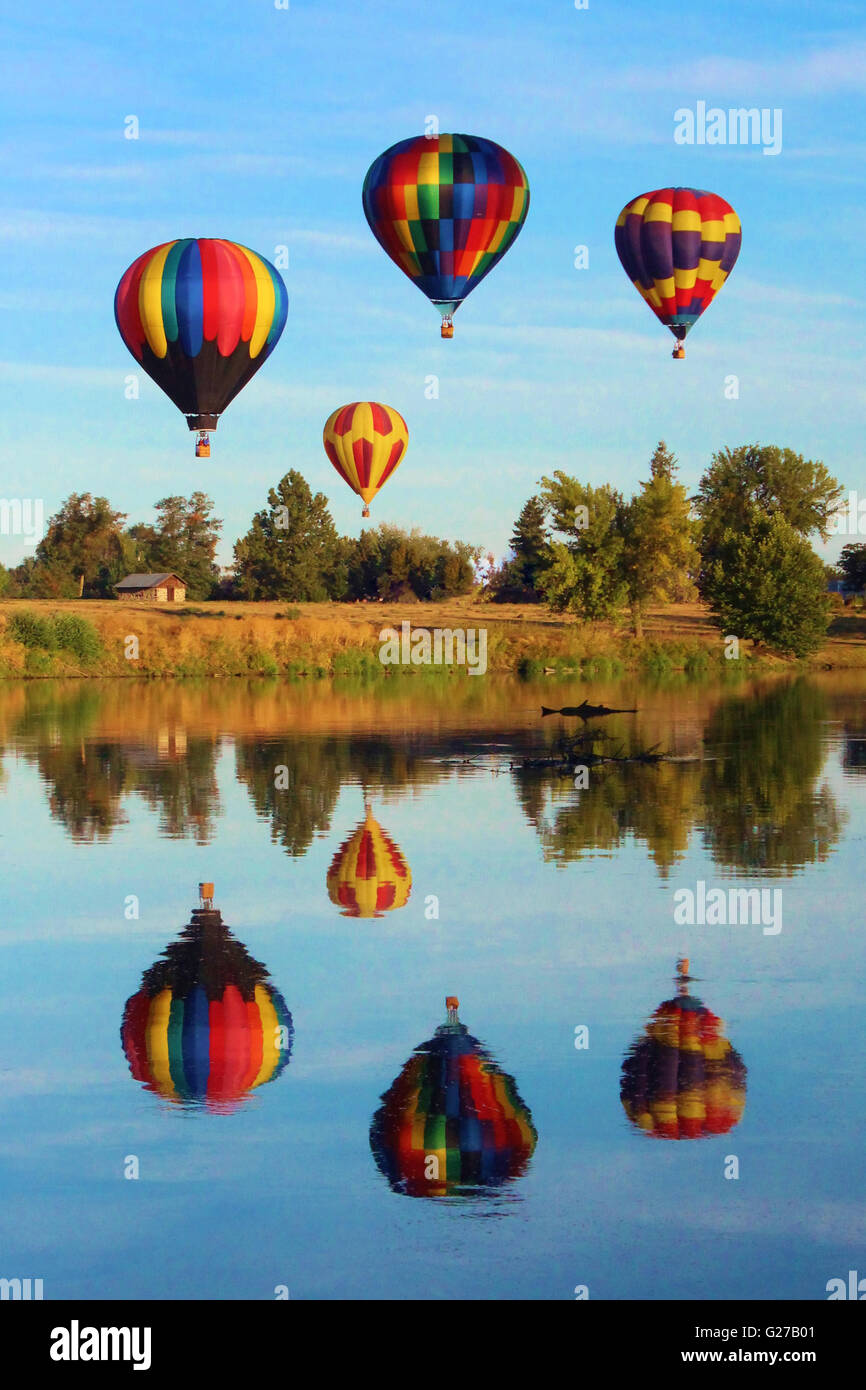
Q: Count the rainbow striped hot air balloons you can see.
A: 1